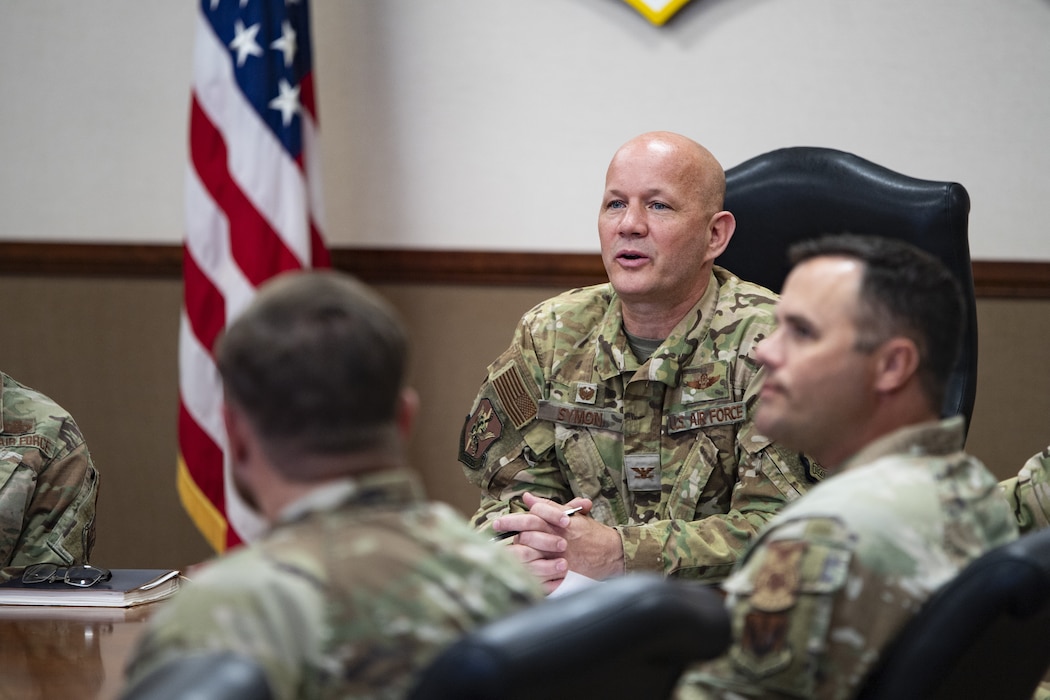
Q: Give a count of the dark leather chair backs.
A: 4